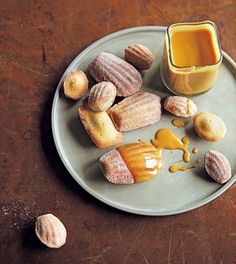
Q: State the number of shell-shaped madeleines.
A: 11